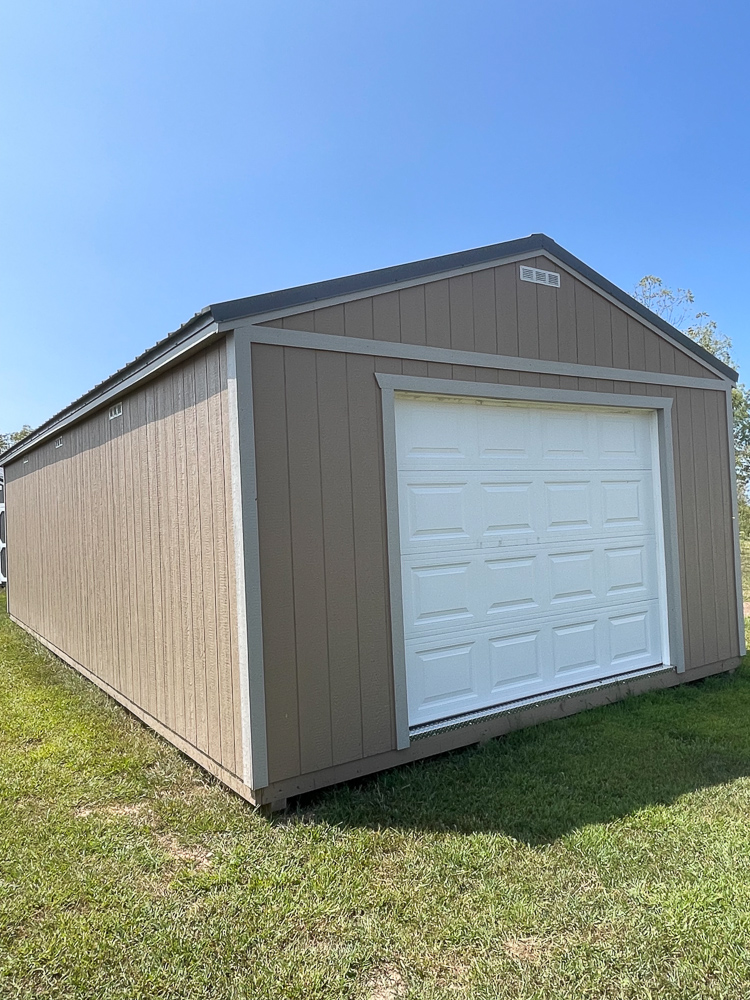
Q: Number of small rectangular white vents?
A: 4